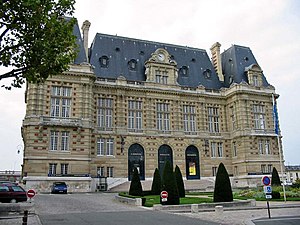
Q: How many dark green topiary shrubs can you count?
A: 6